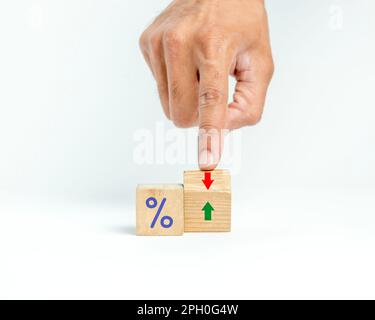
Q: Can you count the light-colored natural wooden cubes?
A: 2